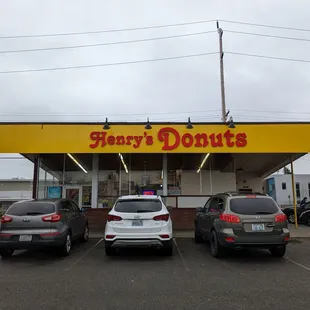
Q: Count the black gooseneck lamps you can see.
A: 4